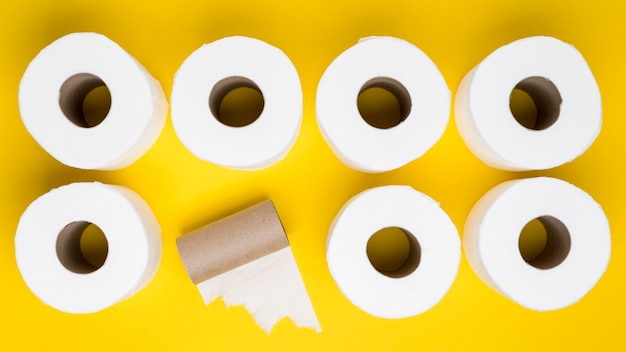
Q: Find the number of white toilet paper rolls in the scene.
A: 7